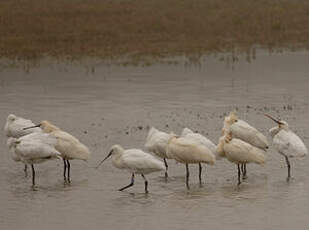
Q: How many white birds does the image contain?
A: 10